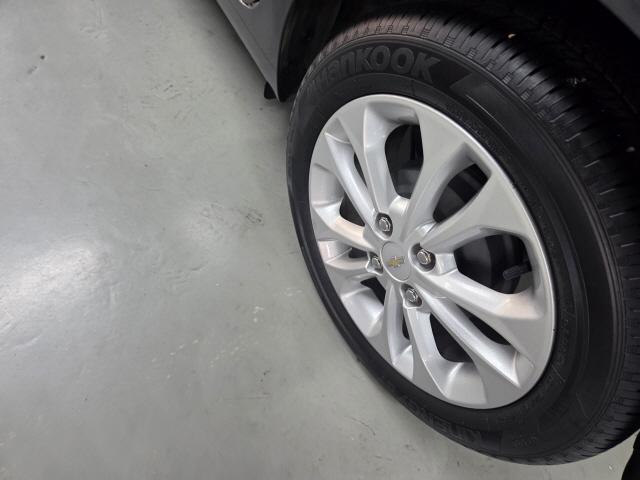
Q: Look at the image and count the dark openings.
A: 10